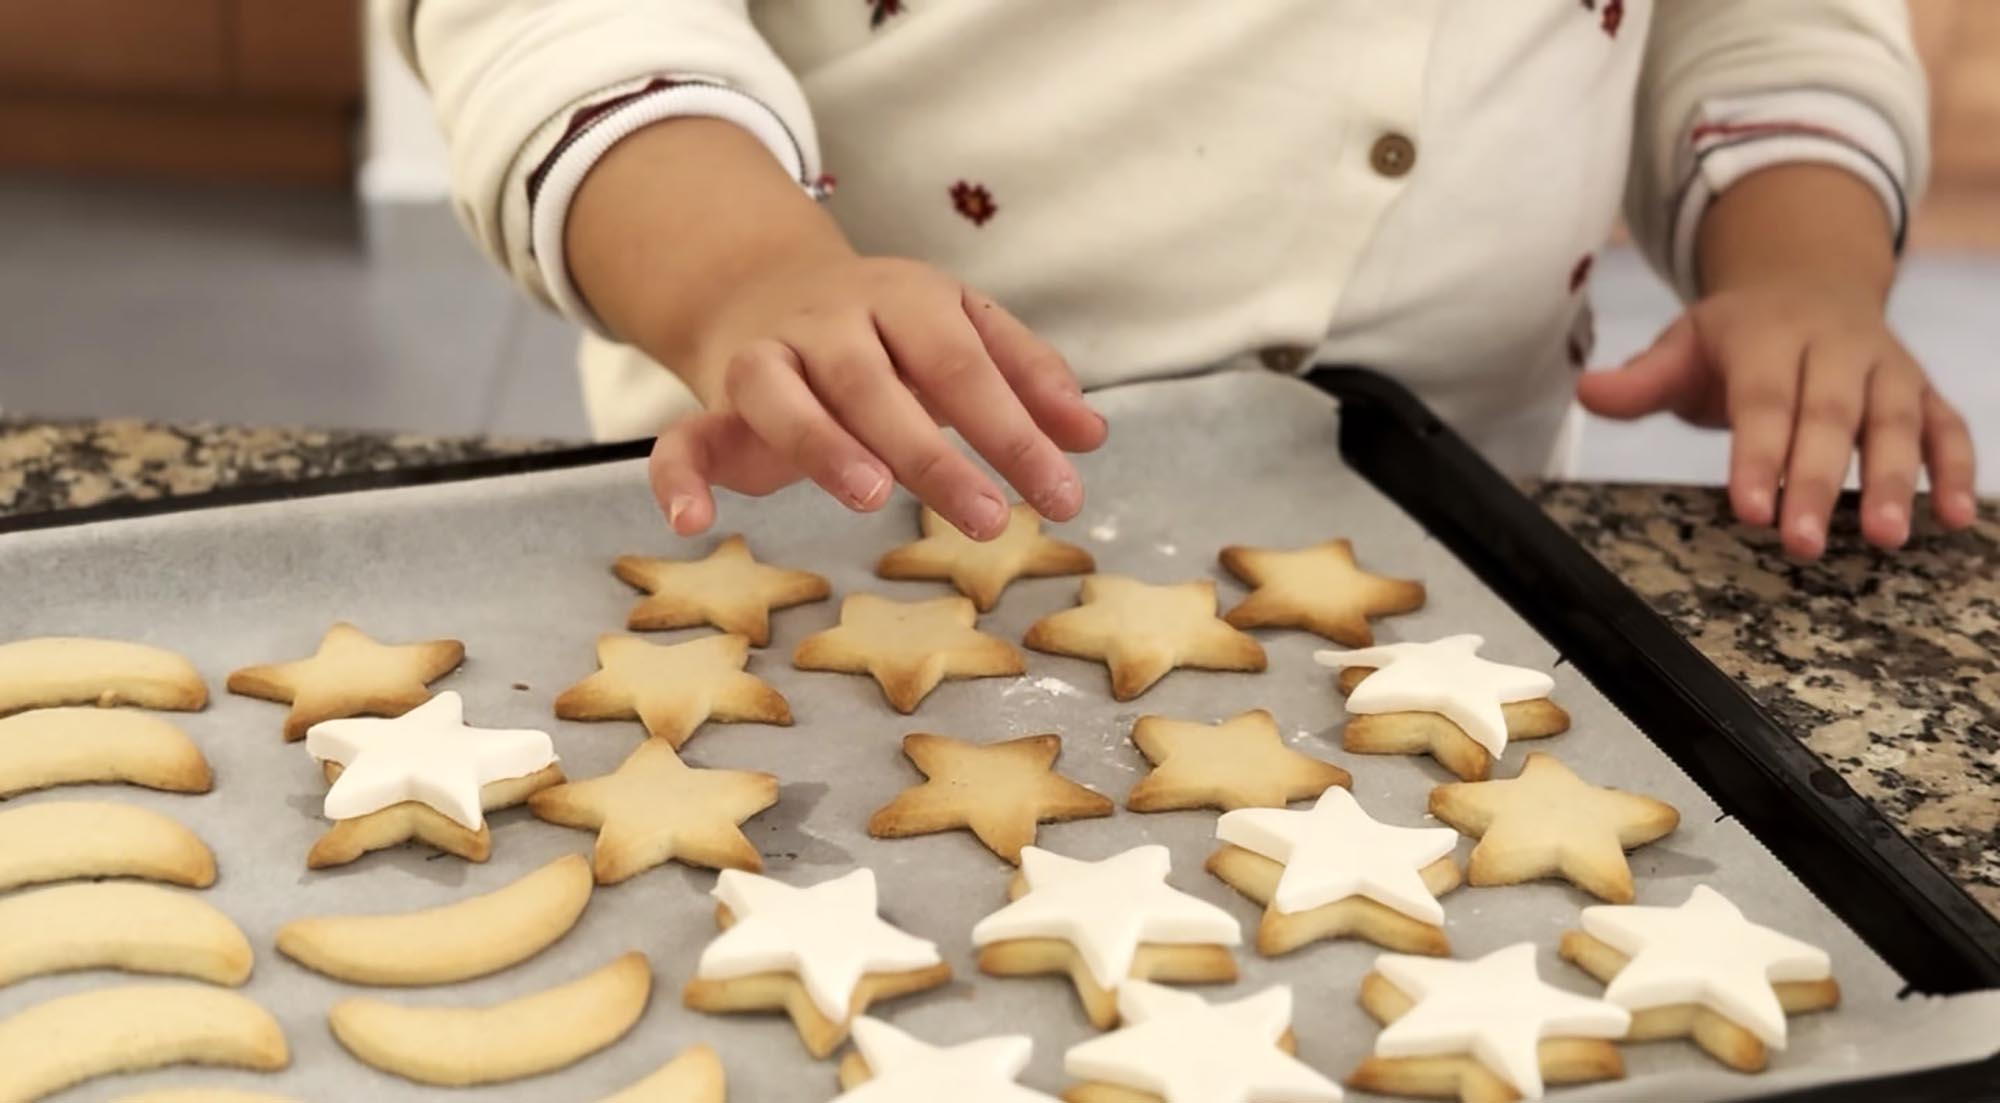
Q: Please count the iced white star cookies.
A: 9